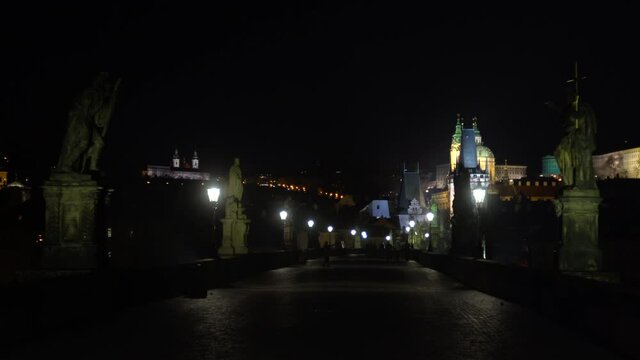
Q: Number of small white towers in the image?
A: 2